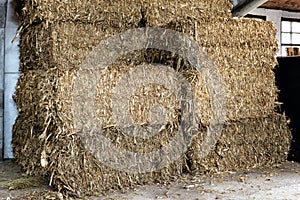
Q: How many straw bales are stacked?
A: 8